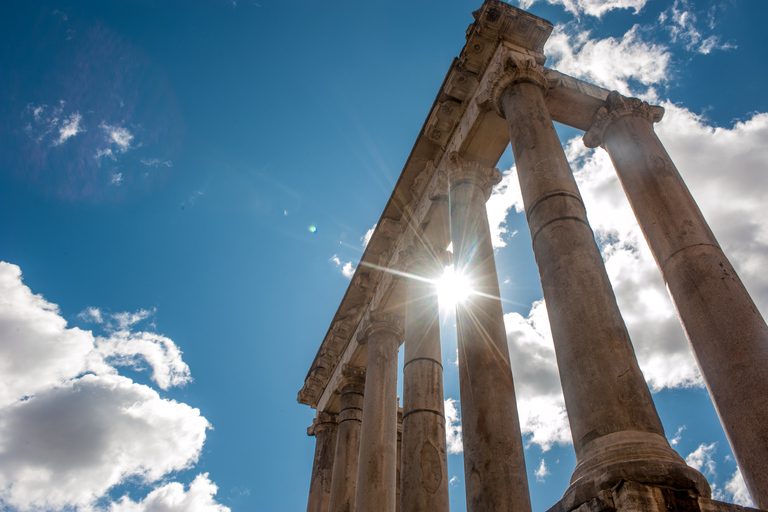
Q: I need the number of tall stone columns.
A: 7